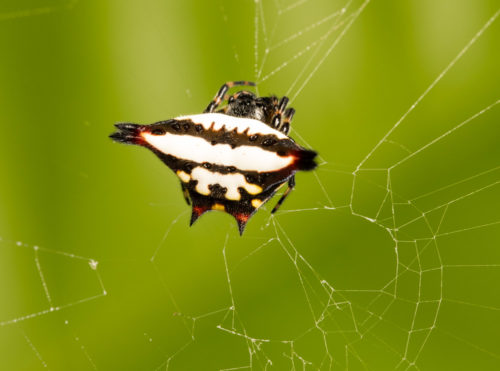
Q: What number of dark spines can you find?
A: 6